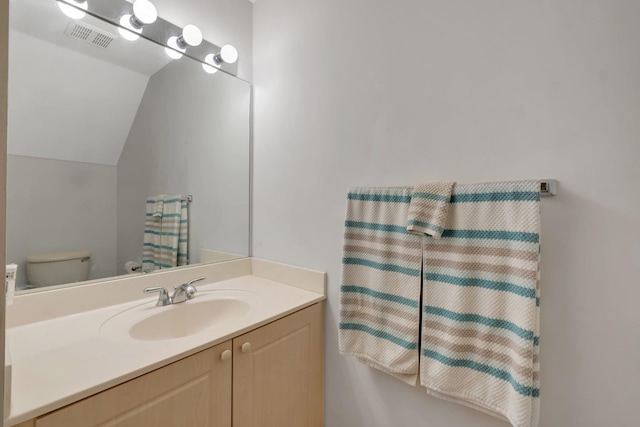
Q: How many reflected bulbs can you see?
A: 4